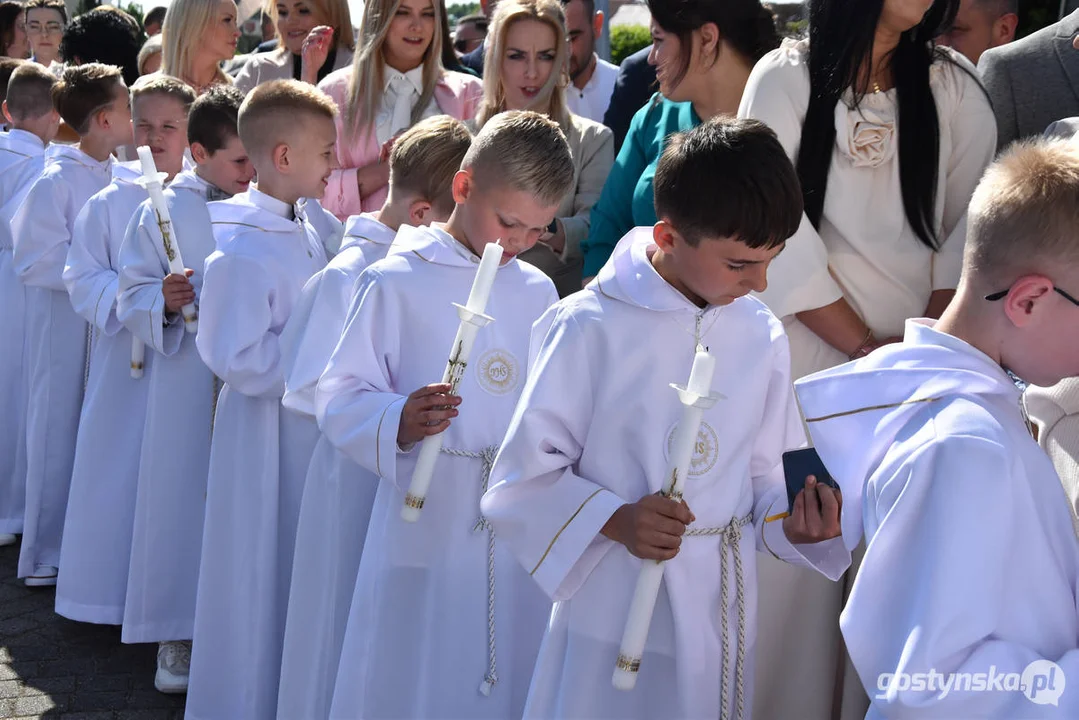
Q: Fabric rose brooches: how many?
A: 1